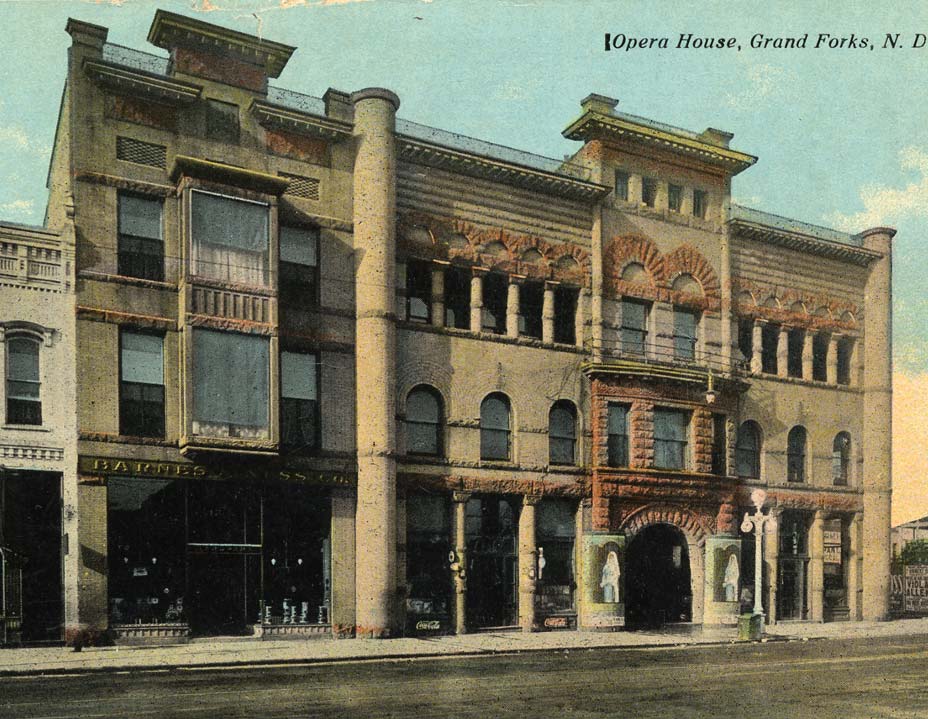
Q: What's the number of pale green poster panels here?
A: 2